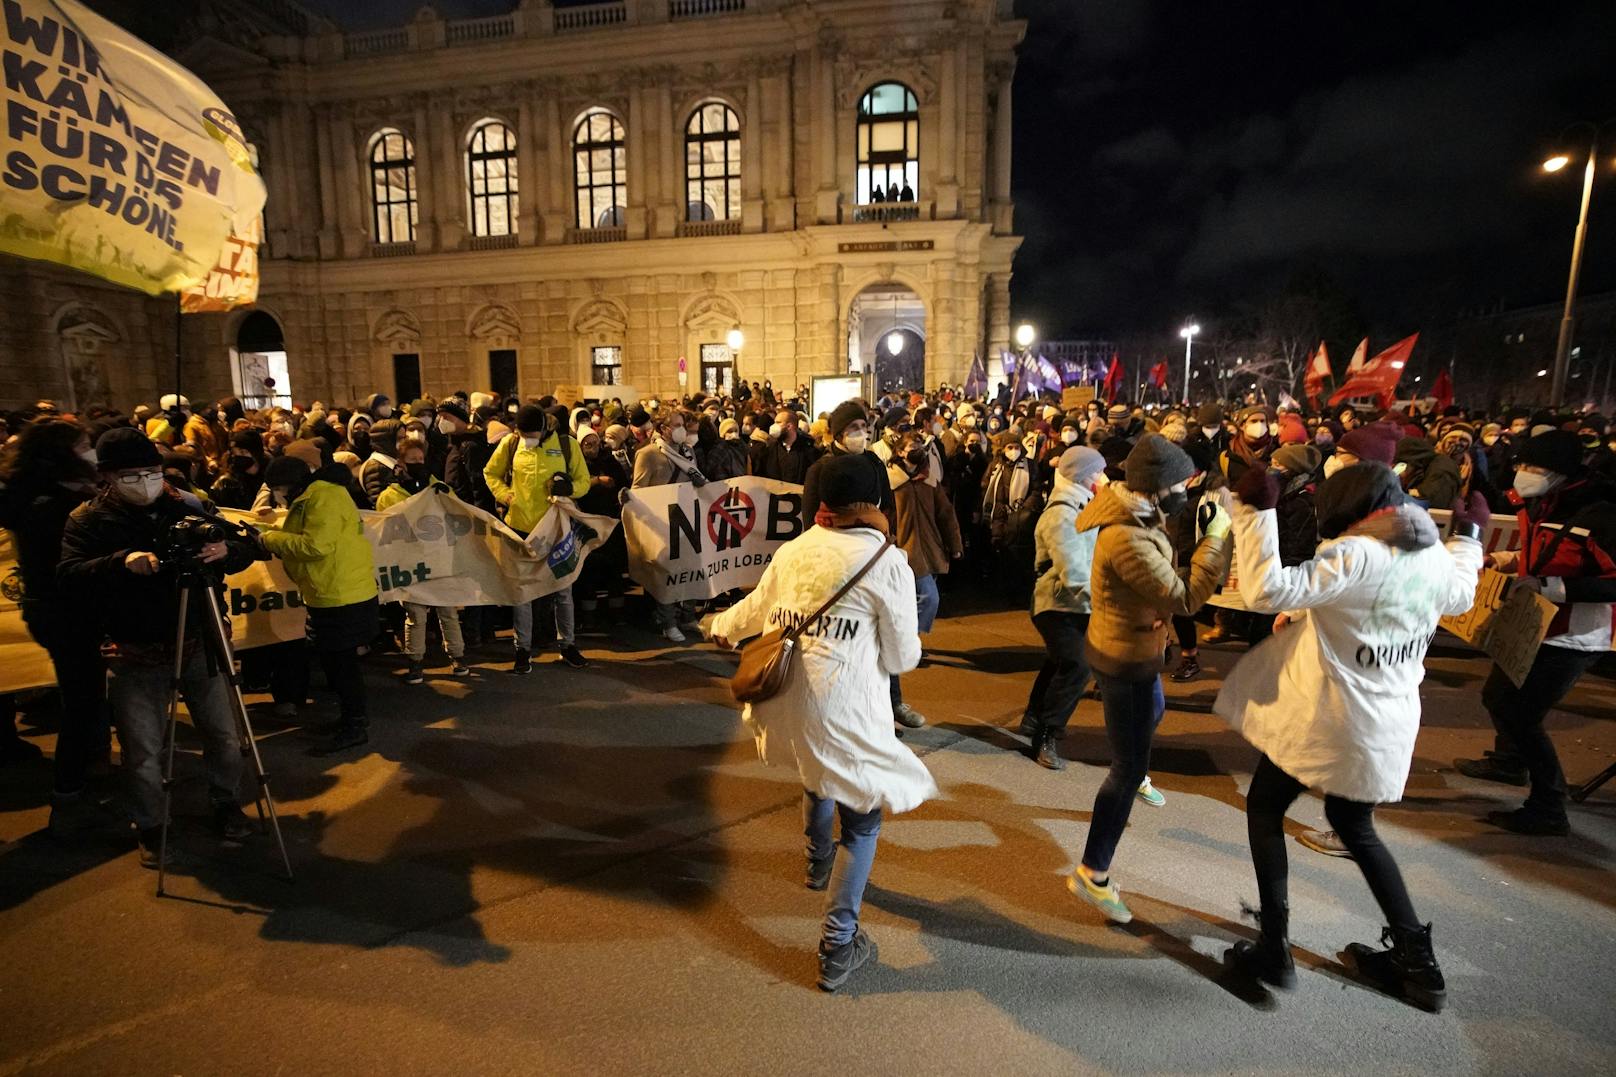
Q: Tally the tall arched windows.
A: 5